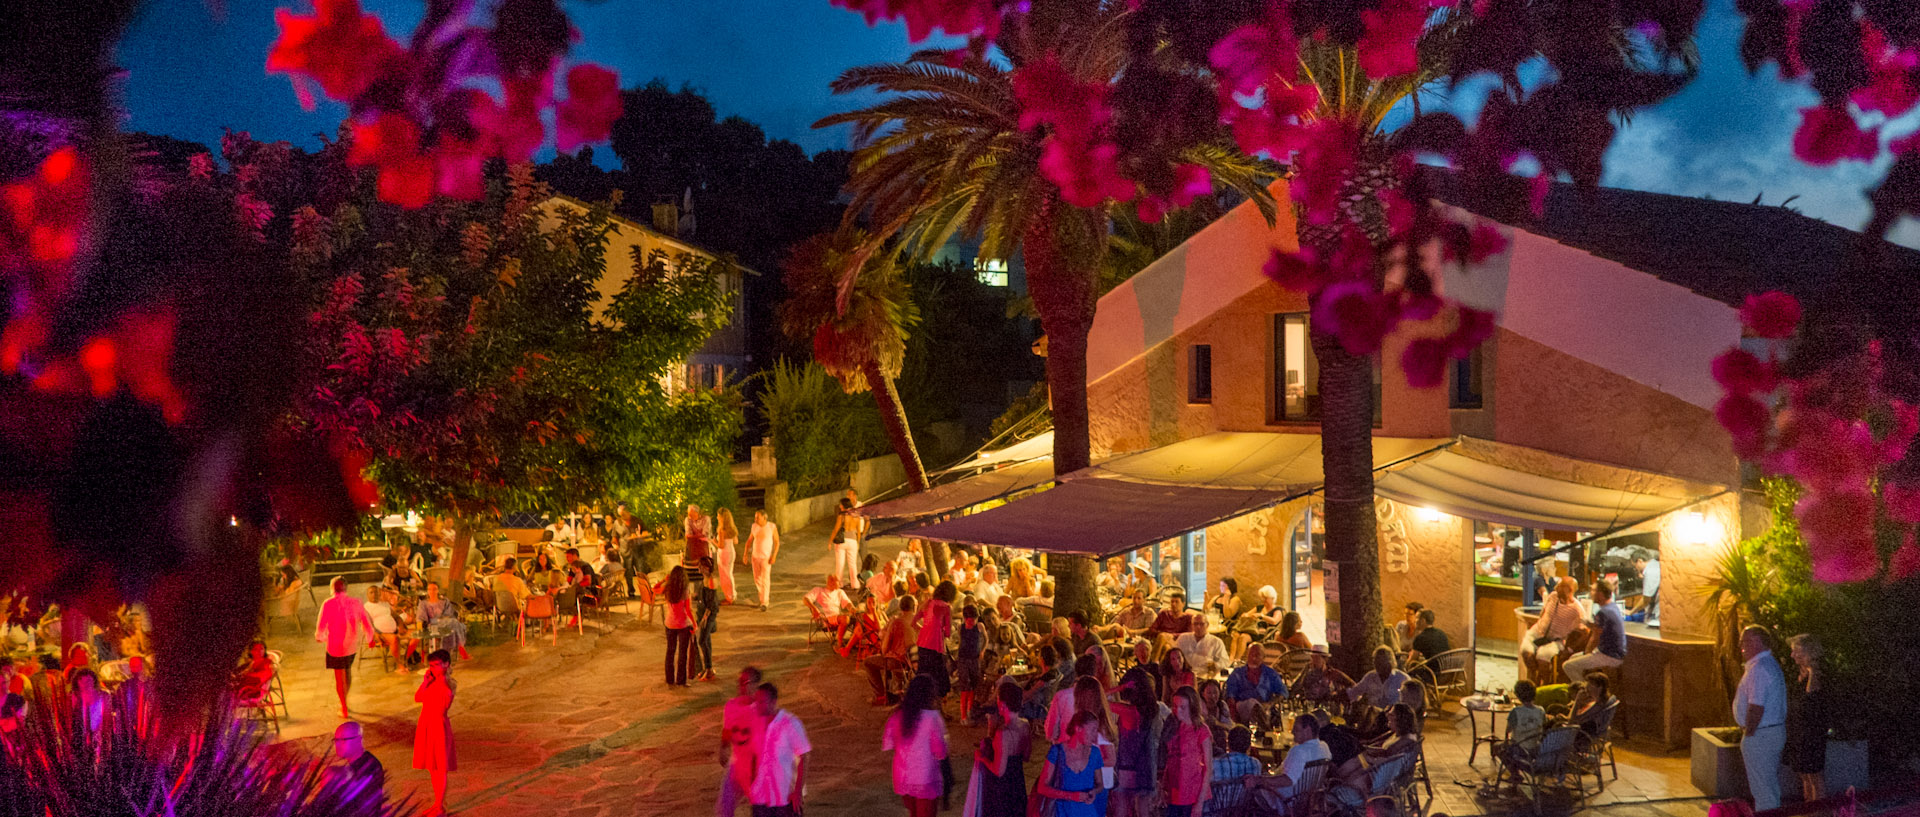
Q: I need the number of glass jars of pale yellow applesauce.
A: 0